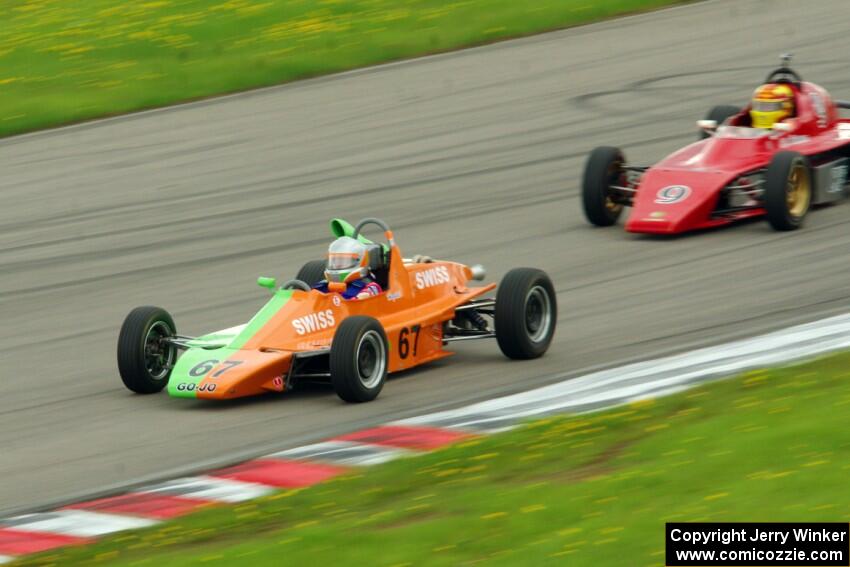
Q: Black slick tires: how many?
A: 7